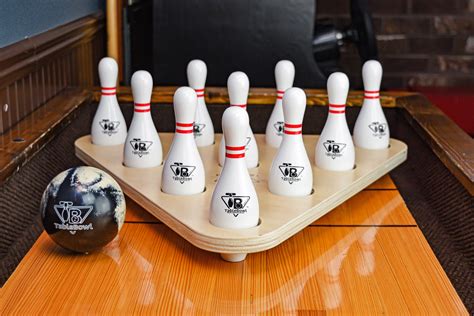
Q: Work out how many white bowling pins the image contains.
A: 10